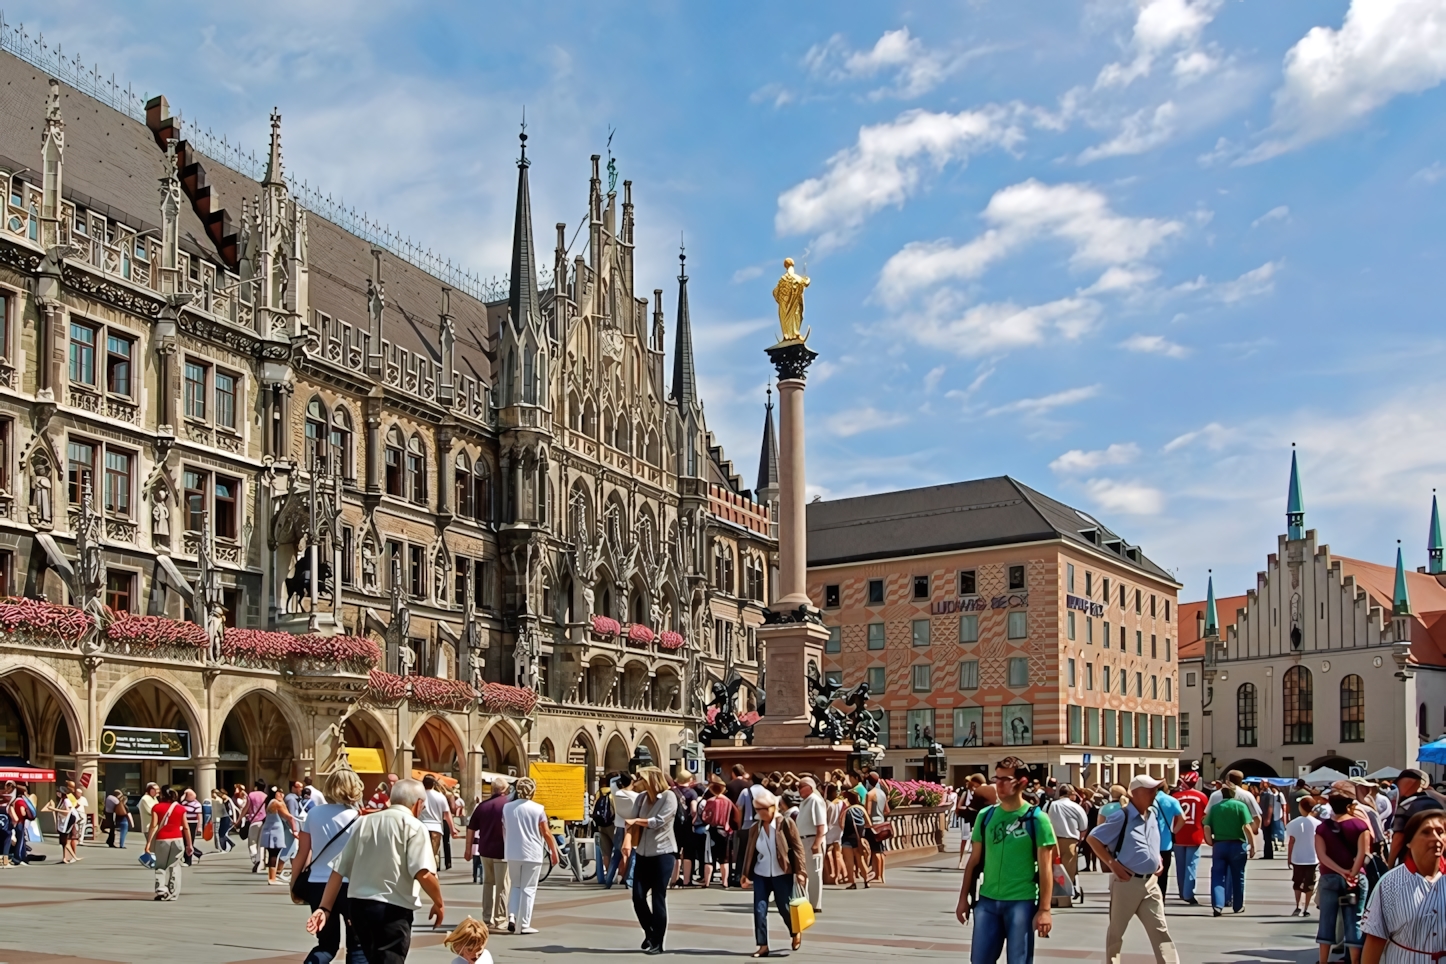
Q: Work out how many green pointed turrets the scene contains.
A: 4